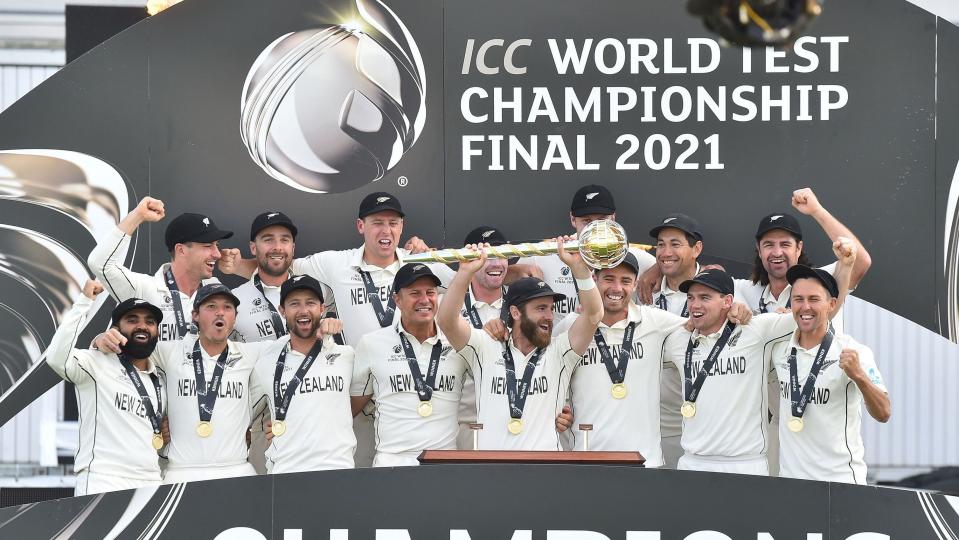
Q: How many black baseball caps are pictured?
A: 15